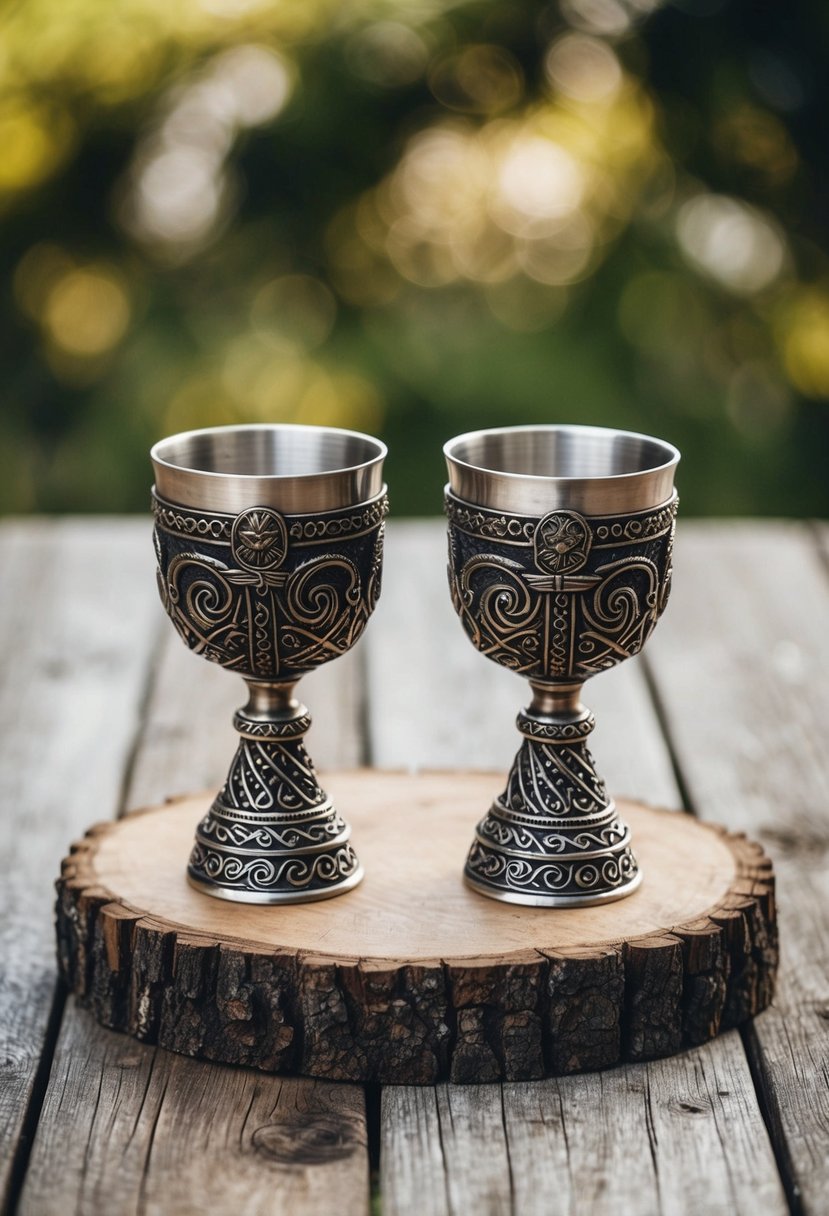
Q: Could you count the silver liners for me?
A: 2